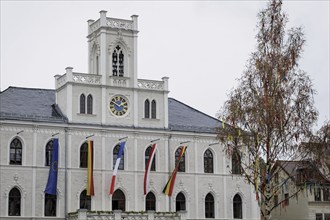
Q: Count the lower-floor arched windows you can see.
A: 8